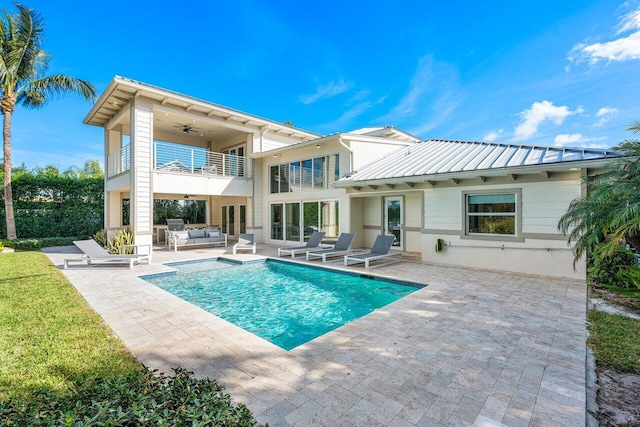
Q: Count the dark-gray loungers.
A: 3